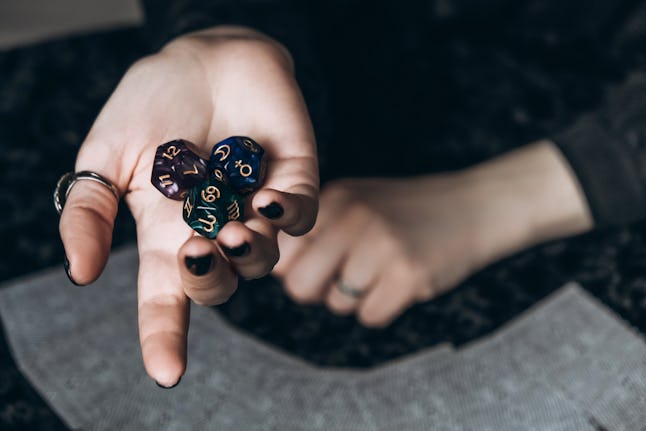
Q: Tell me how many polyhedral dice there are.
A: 3